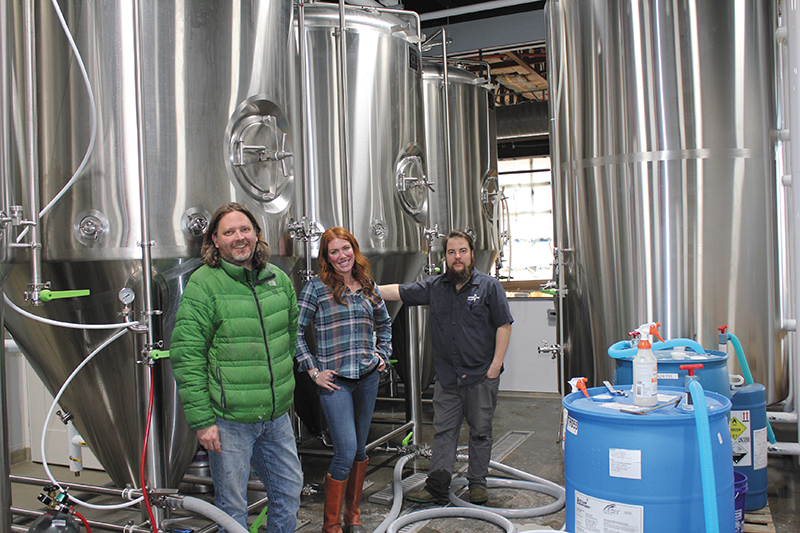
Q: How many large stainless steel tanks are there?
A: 4